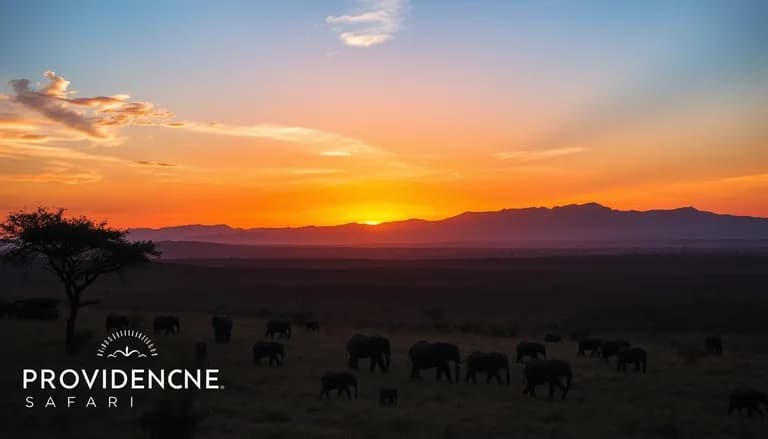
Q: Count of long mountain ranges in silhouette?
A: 1